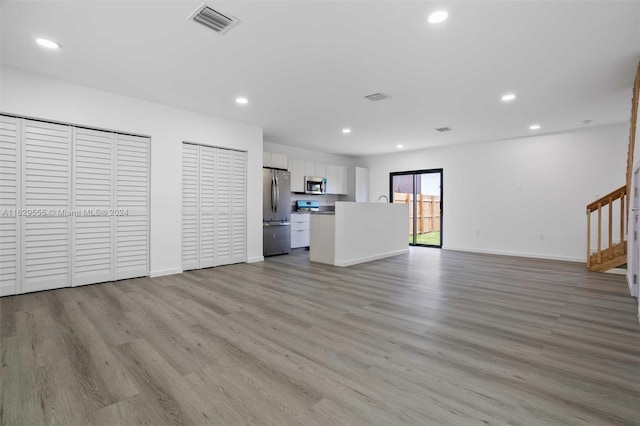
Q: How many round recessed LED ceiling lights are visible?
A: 7